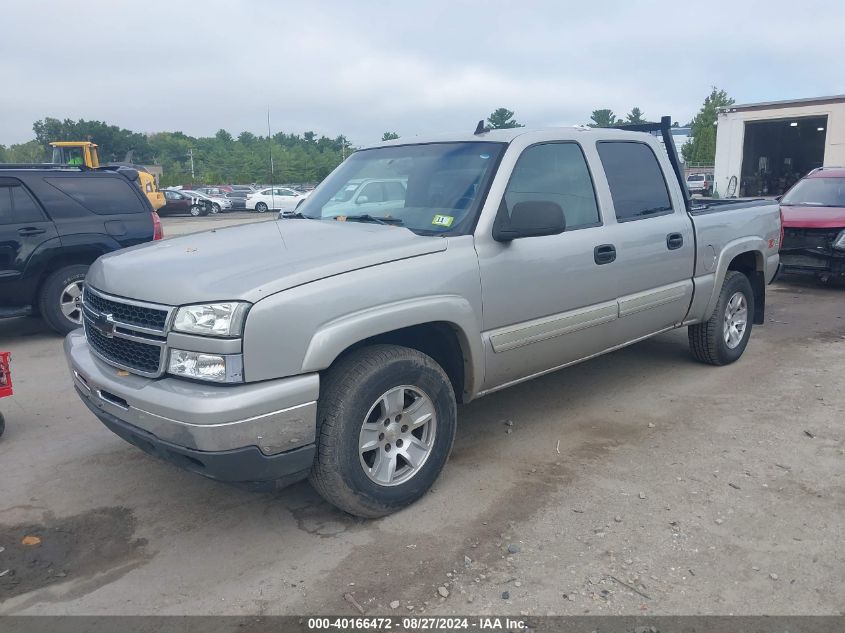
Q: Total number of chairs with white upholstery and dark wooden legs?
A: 0